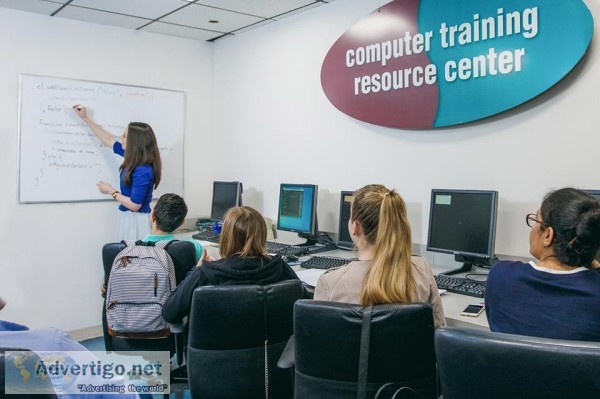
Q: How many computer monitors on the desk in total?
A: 5